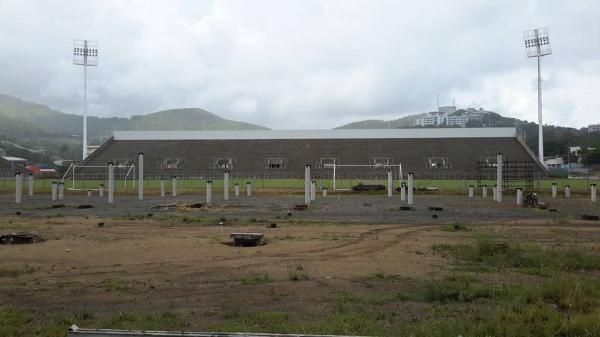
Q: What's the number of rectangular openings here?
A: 8